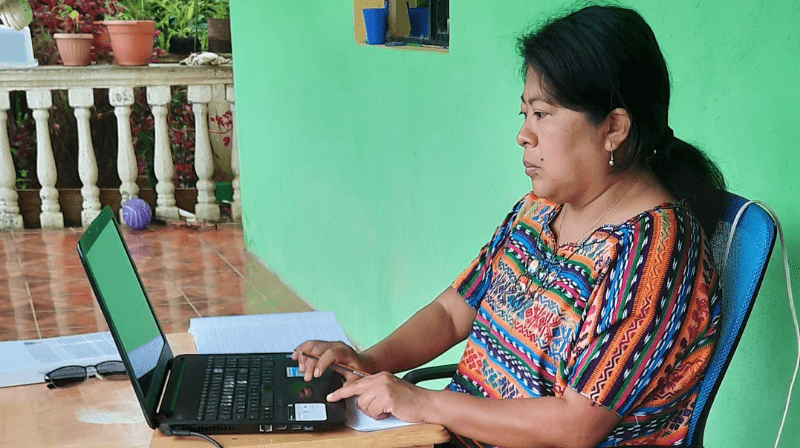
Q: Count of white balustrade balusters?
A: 7